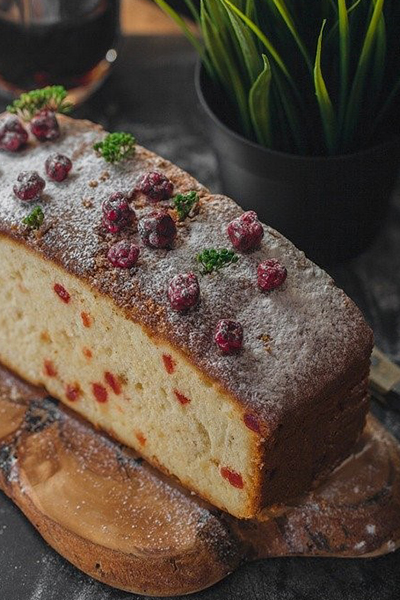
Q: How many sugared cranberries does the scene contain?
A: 12